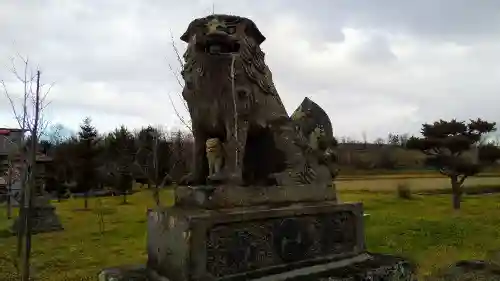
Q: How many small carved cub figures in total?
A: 1